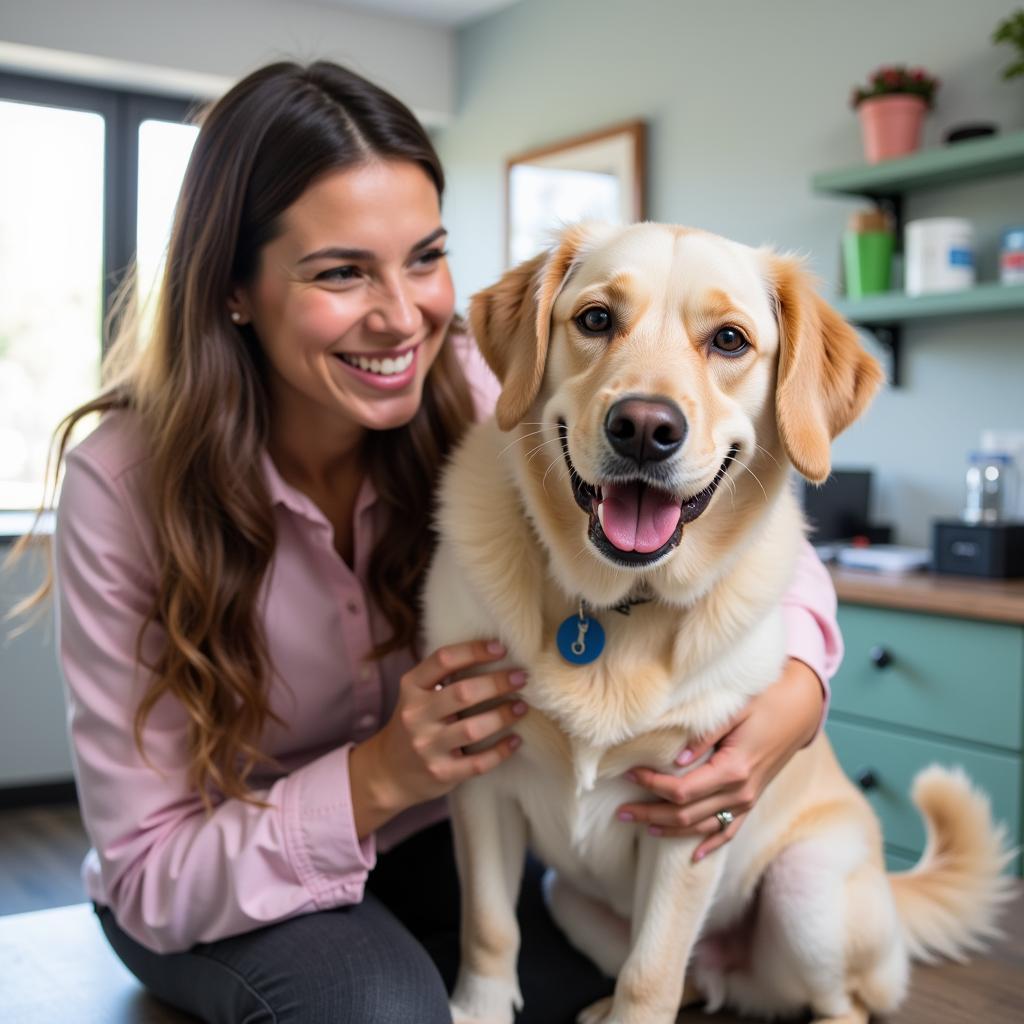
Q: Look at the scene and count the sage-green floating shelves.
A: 2